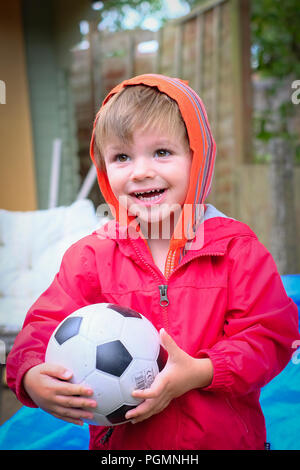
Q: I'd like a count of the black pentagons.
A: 5